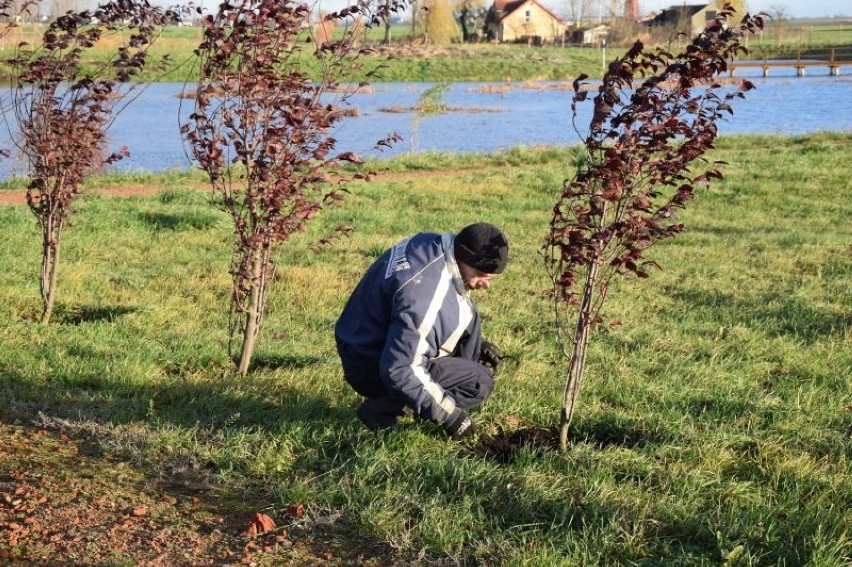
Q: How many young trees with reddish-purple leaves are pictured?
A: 3